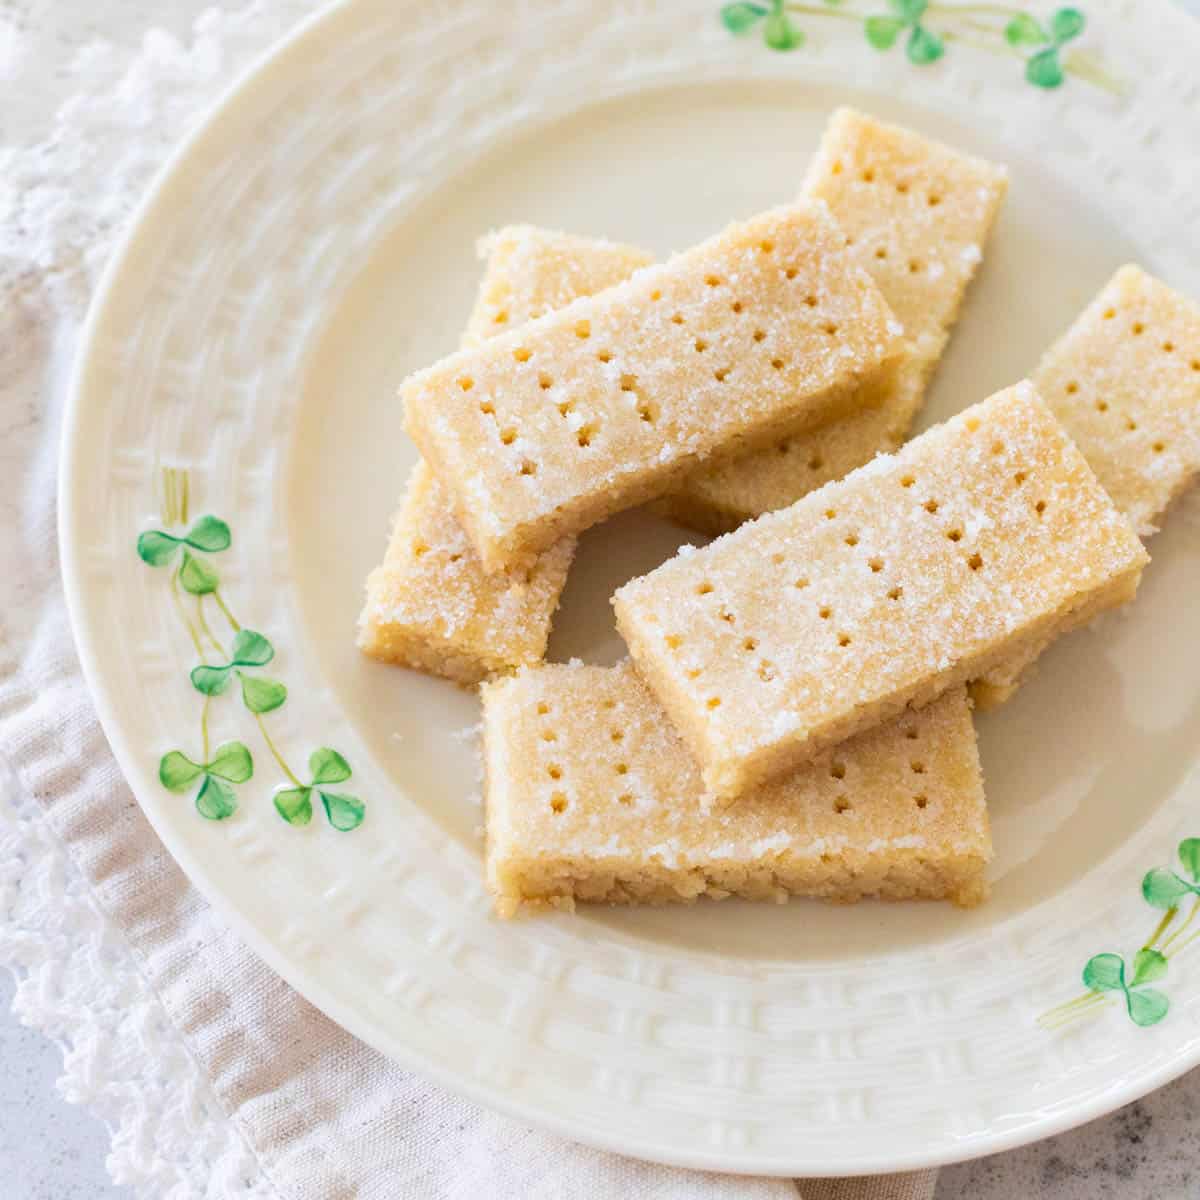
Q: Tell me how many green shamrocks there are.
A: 9